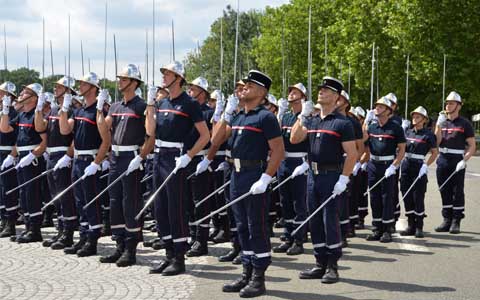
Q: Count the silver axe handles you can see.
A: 0